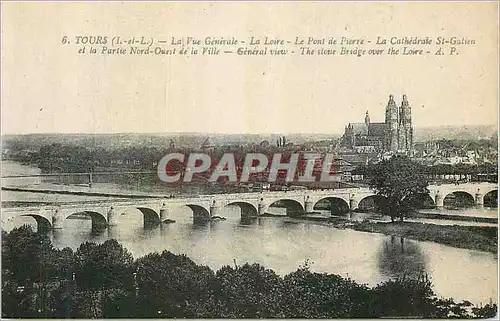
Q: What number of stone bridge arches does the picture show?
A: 11